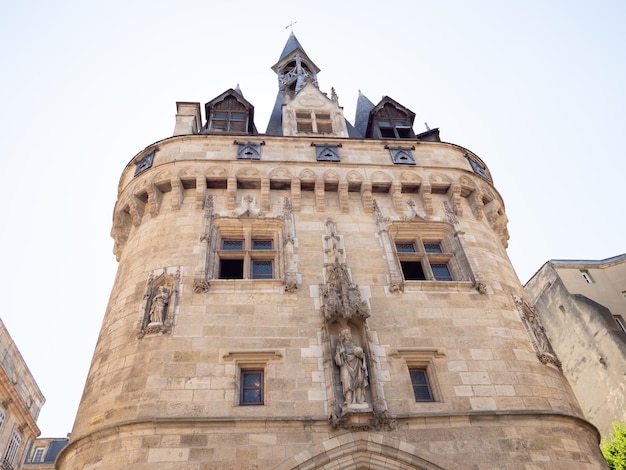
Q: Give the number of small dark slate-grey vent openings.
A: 5